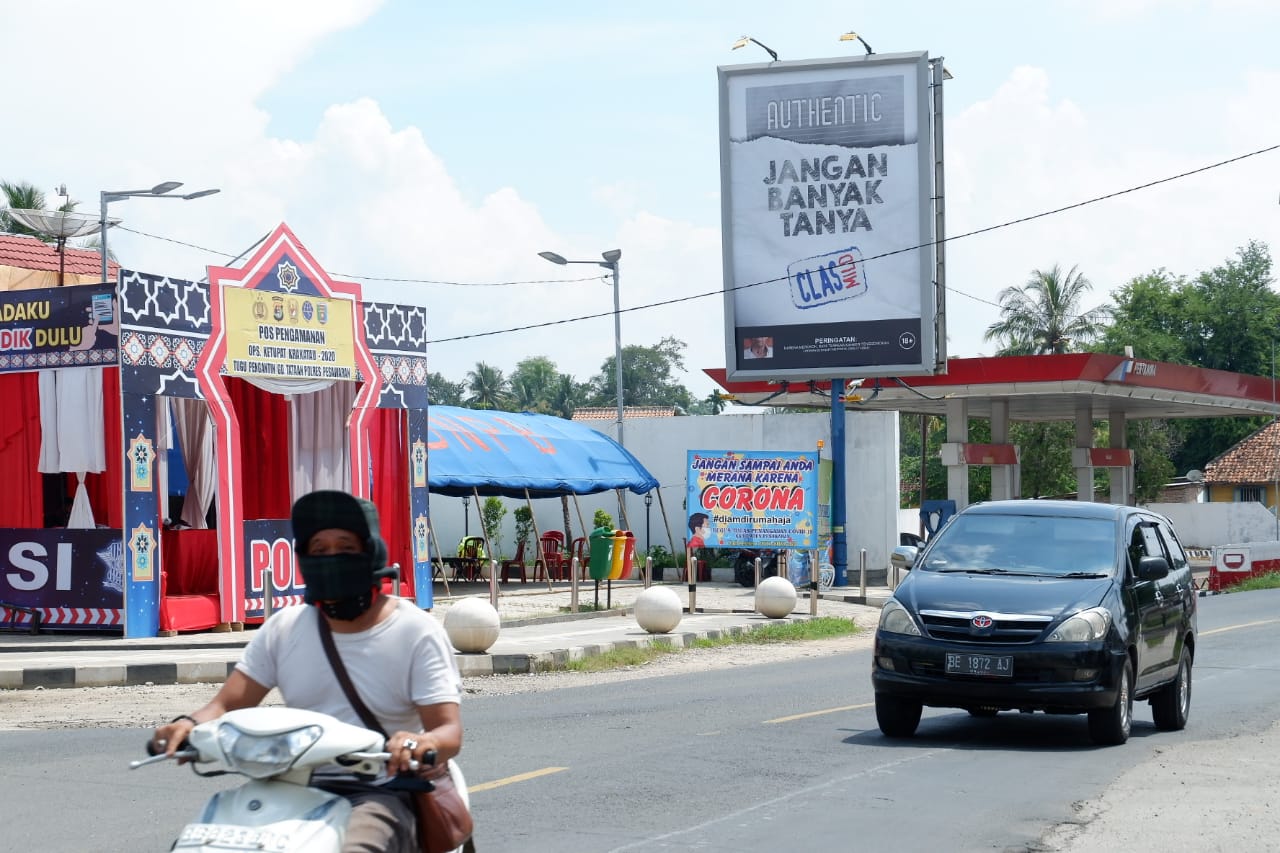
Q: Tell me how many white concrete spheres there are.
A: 3